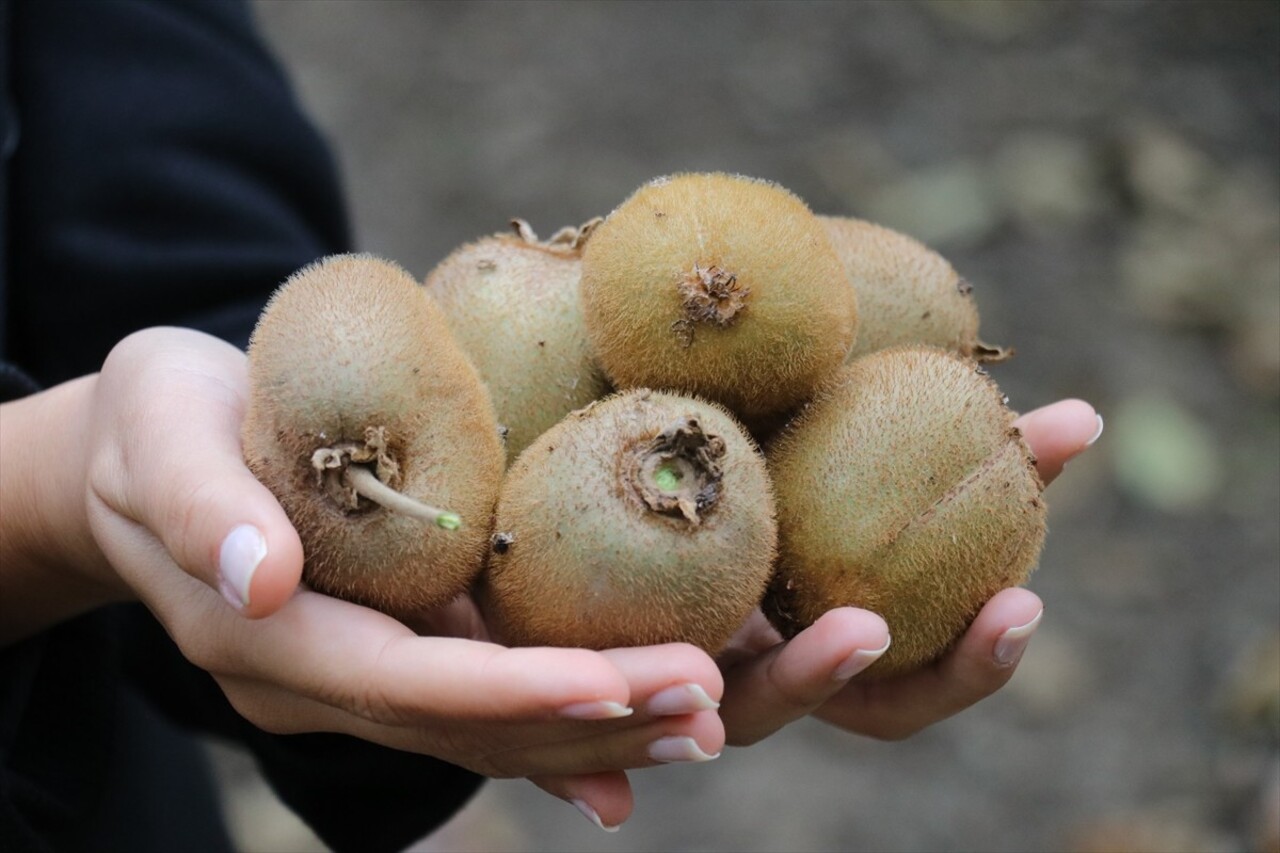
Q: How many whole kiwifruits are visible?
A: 6